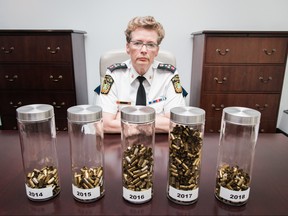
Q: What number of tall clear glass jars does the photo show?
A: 5